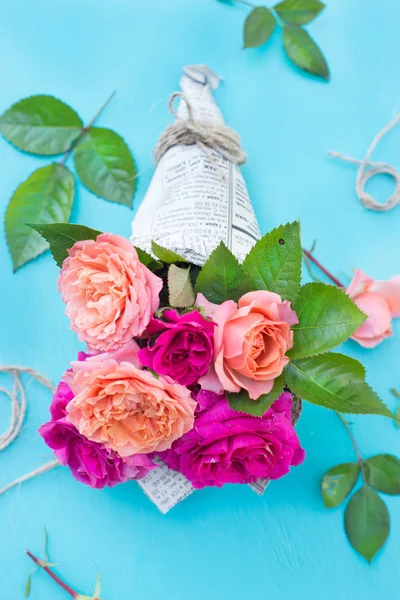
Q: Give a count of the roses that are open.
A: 6